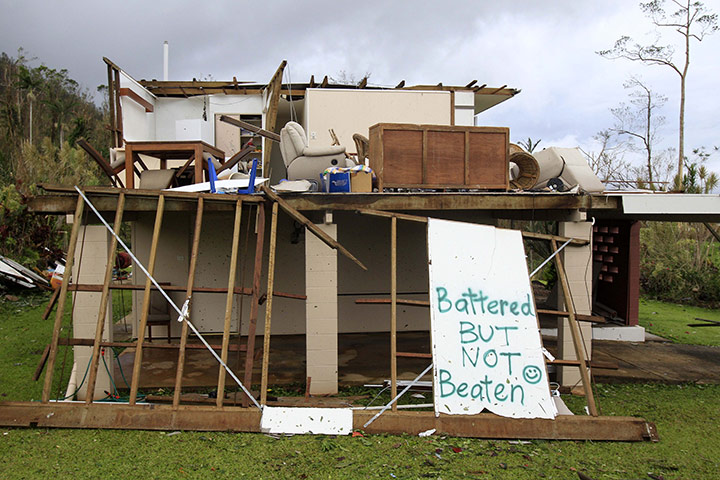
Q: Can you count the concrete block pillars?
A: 3